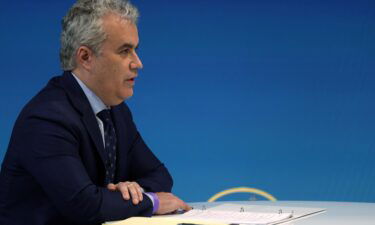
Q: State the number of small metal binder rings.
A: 3